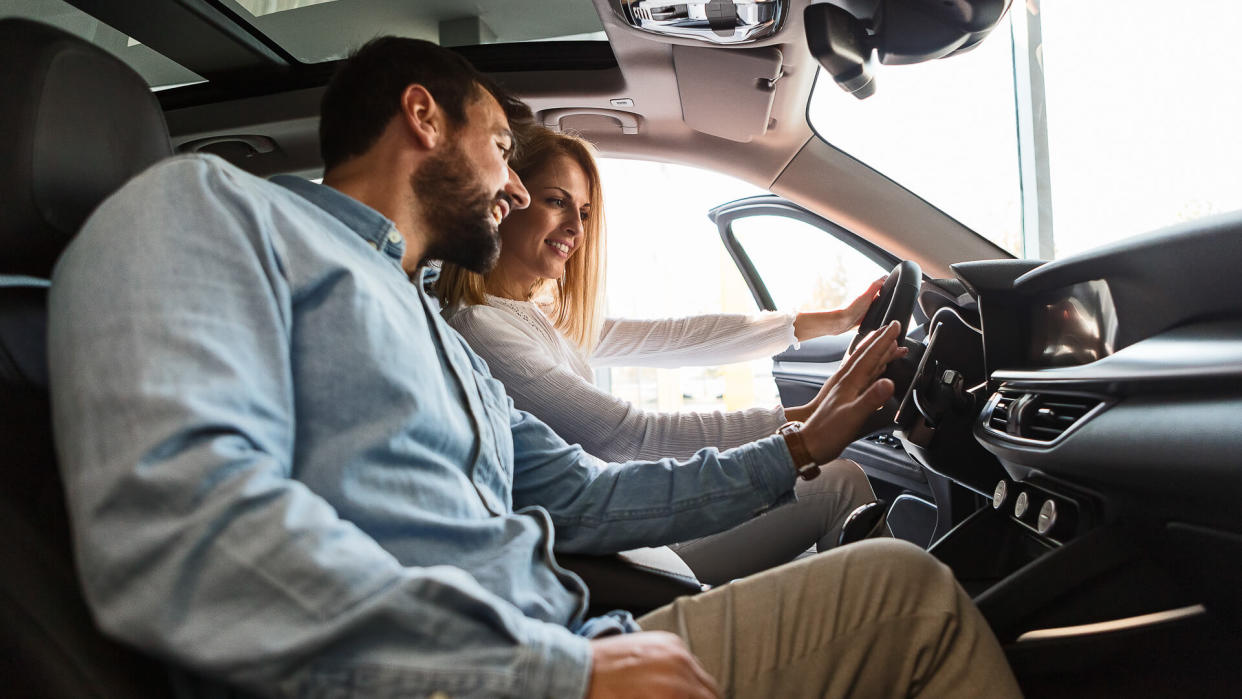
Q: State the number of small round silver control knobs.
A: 3